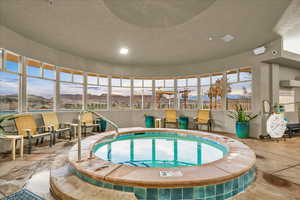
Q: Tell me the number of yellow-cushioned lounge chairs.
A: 5